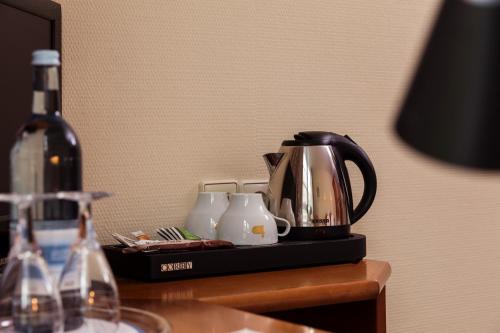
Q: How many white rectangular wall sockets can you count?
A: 2